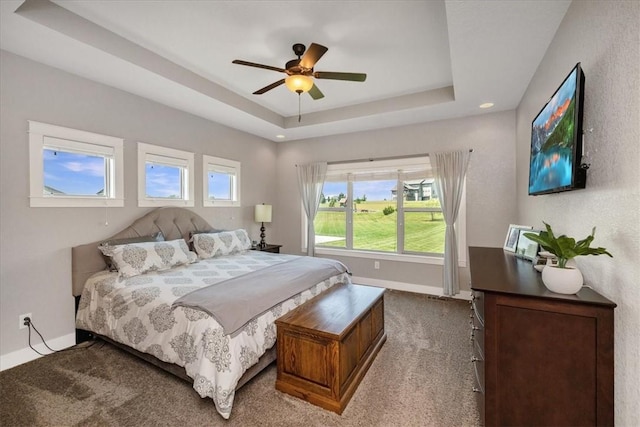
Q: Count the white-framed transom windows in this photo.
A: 3